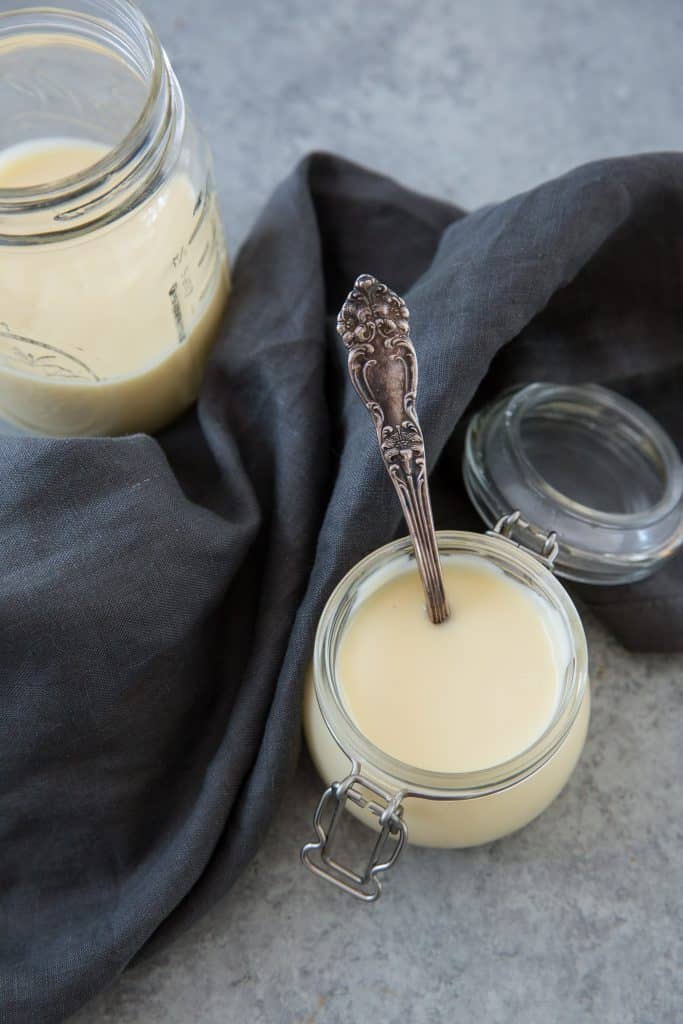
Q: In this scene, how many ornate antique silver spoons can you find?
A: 1